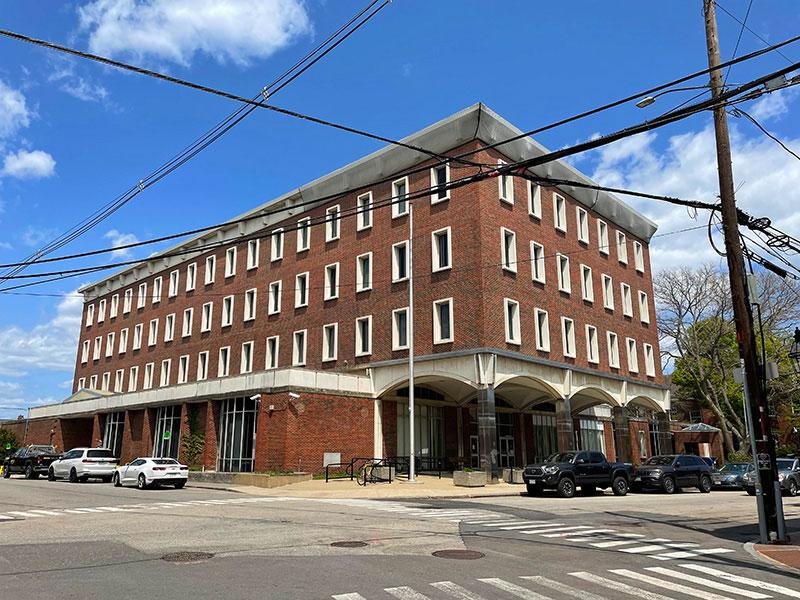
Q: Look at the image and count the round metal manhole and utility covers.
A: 3